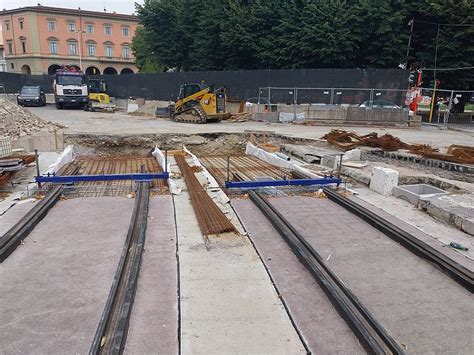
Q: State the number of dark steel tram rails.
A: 4